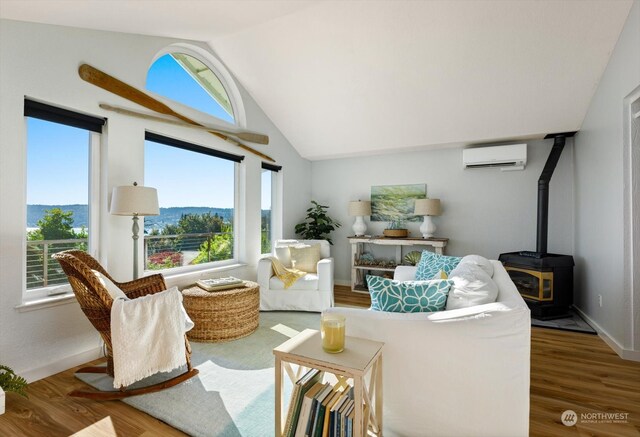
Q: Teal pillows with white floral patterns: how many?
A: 2